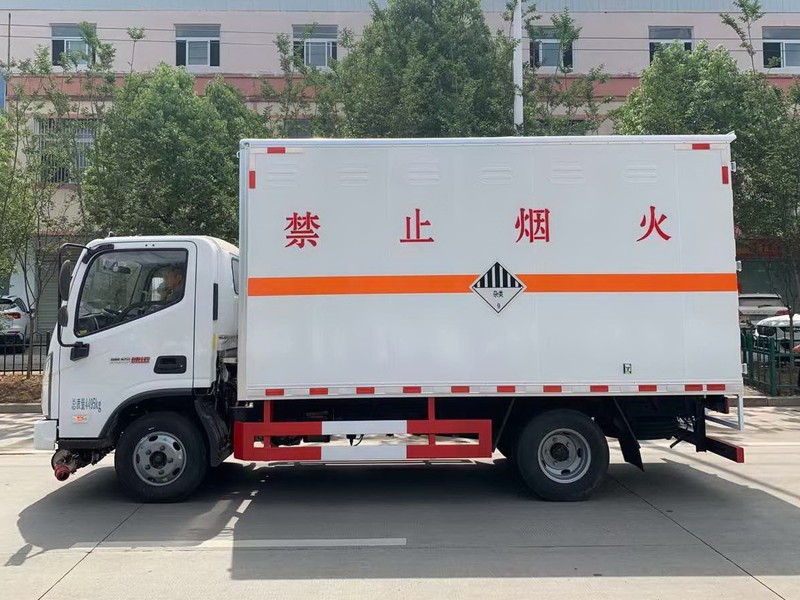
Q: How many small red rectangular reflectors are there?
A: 15